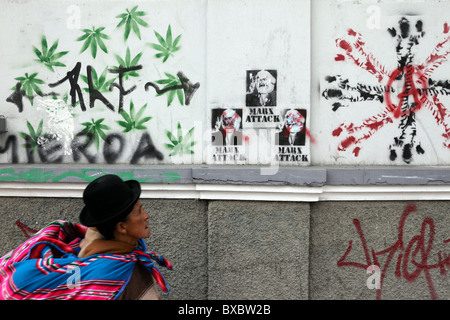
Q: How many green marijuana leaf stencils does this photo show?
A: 12